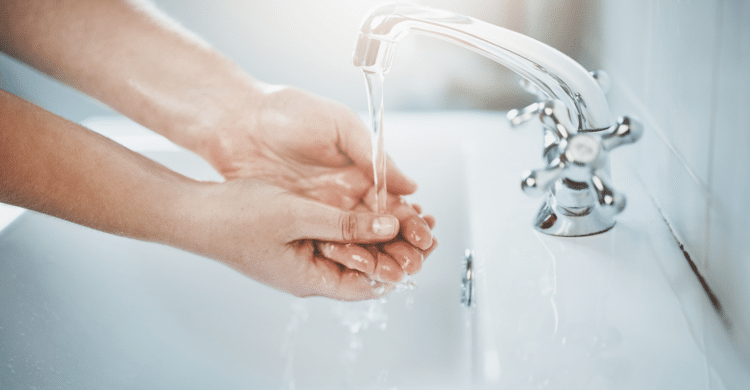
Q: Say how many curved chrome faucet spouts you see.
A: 1